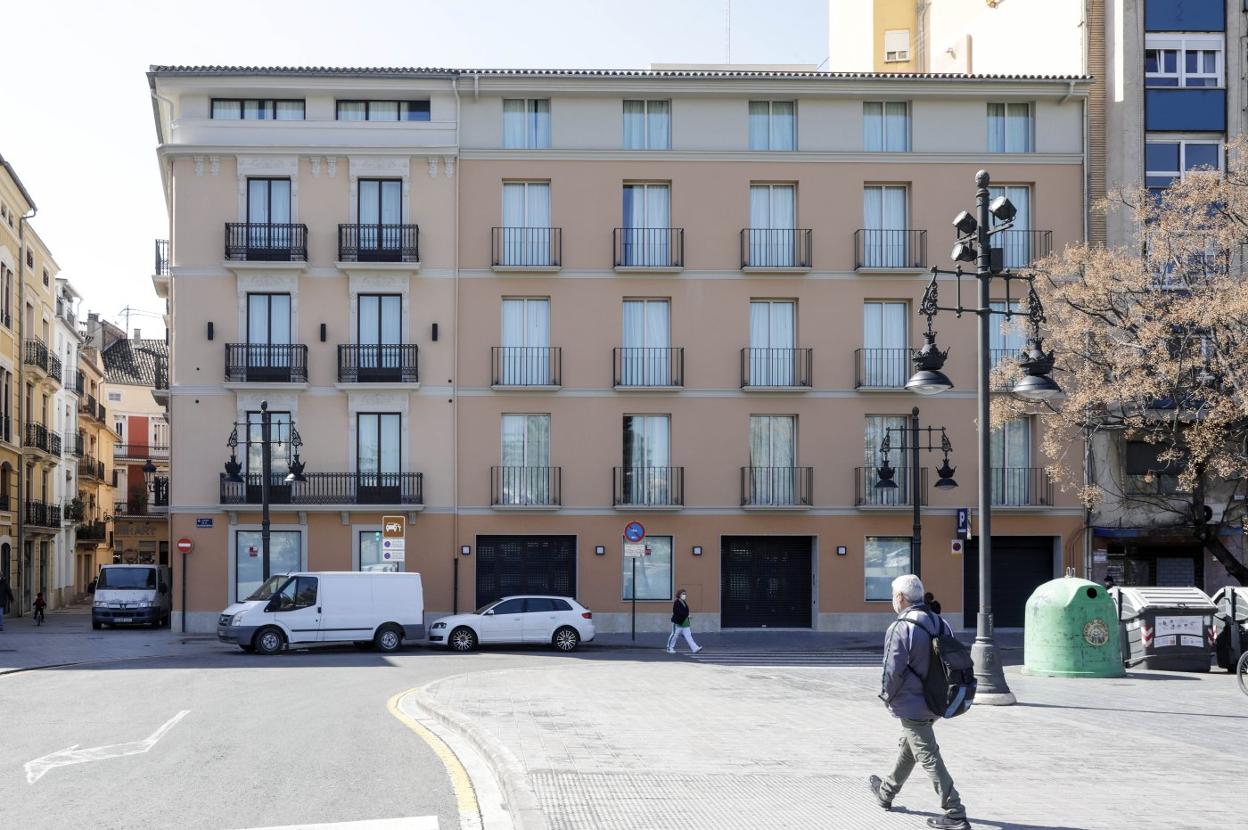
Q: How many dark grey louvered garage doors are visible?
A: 3